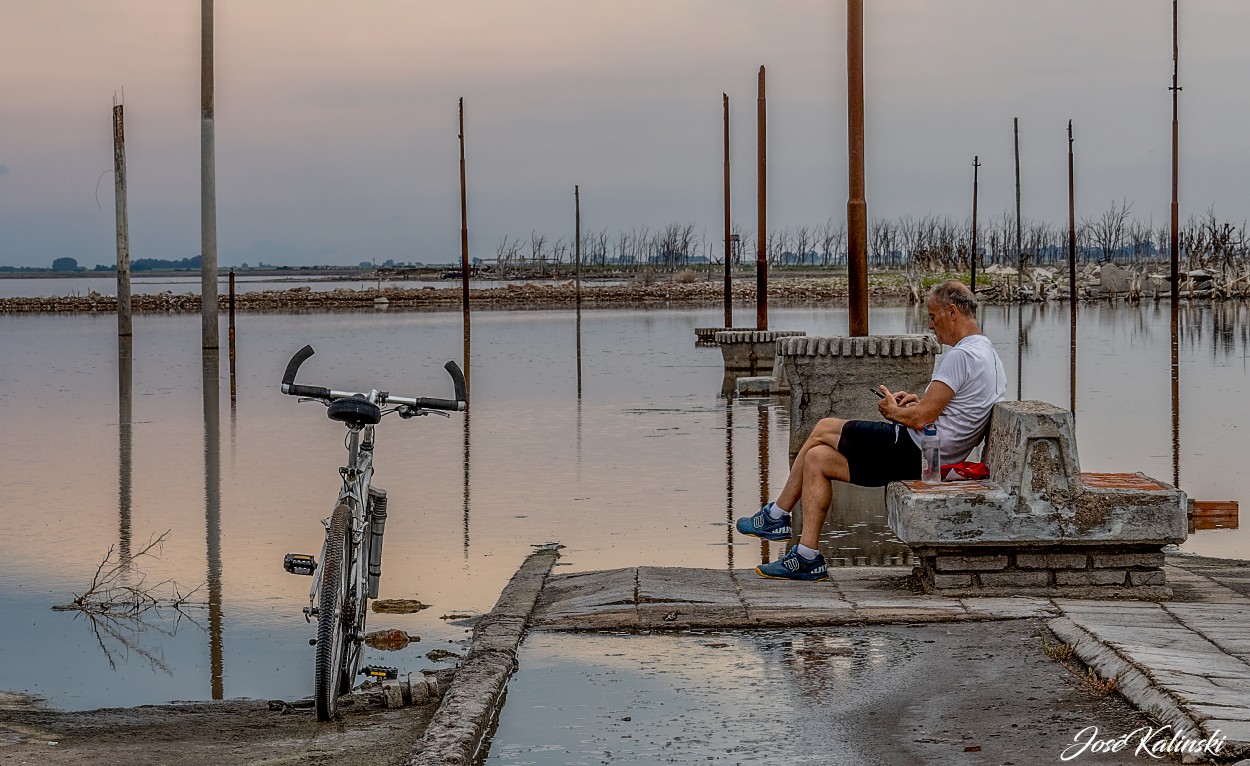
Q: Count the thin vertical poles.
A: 12